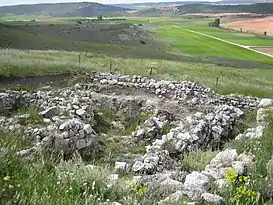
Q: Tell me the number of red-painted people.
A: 0